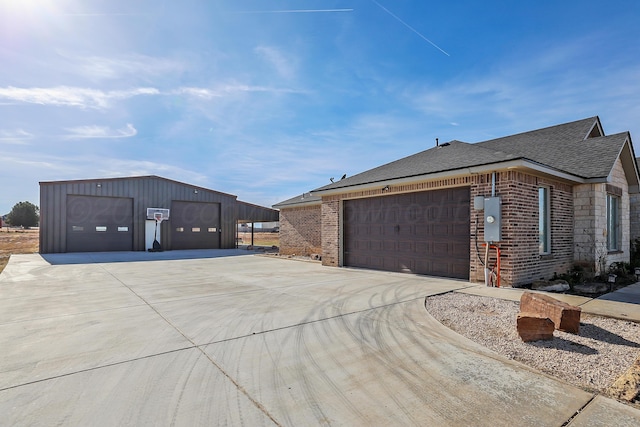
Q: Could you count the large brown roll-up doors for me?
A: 3